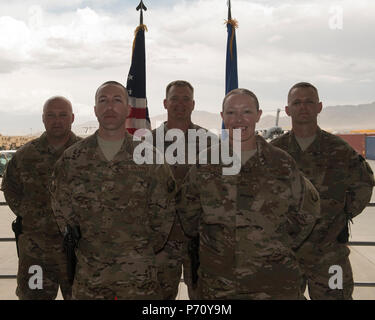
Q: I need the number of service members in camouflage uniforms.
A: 5